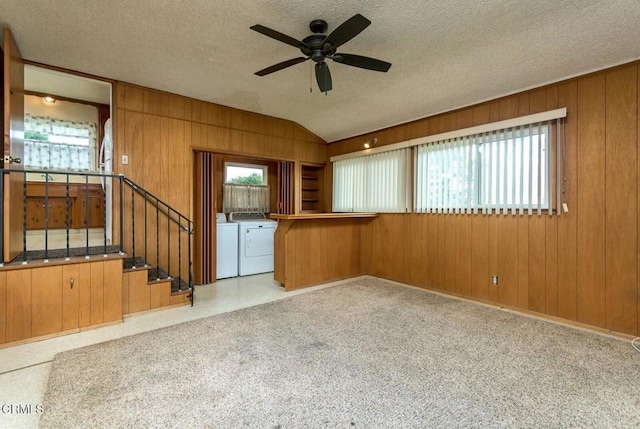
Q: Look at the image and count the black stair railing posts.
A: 13